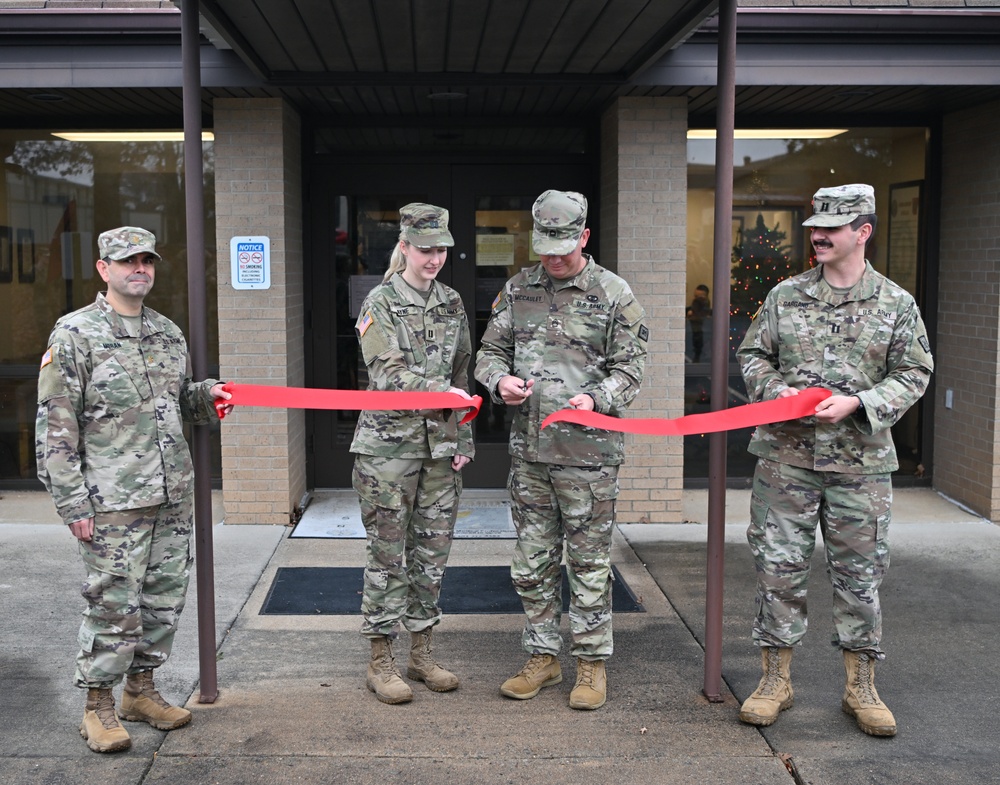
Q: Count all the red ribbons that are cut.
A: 1